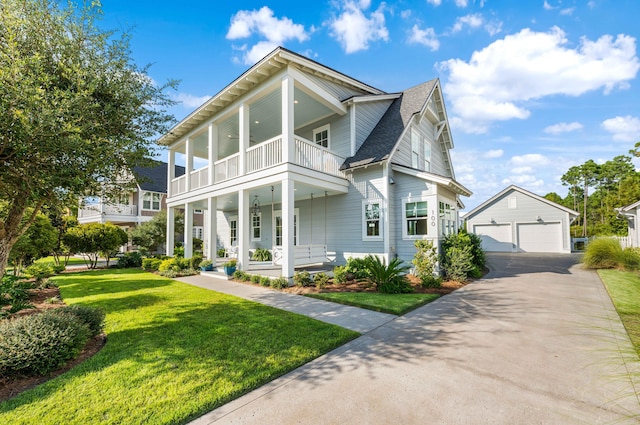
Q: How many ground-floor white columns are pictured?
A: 5